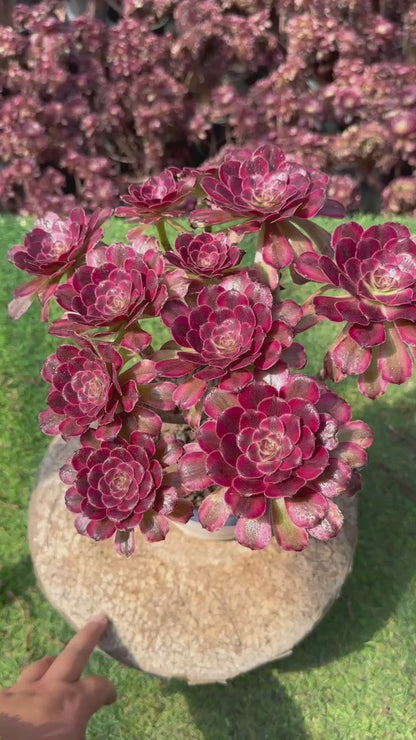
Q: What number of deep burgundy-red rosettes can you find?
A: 10